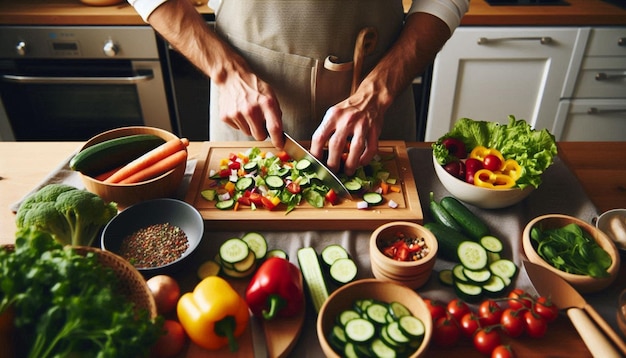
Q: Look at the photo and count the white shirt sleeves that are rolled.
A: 2